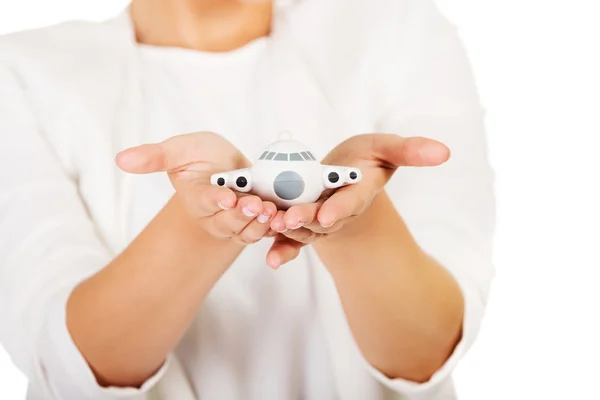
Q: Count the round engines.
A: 4